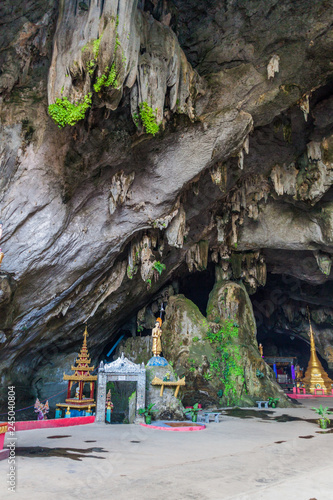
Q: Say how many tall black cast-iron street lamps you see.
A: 0